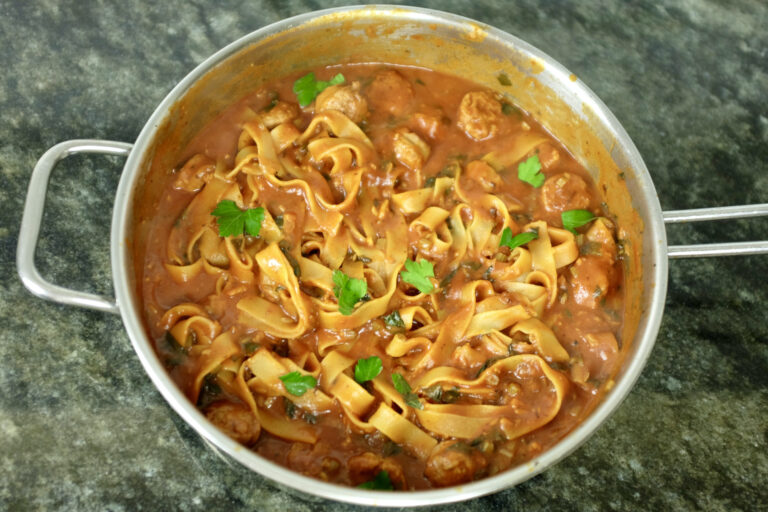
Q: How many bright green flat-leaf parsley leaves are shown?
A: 11